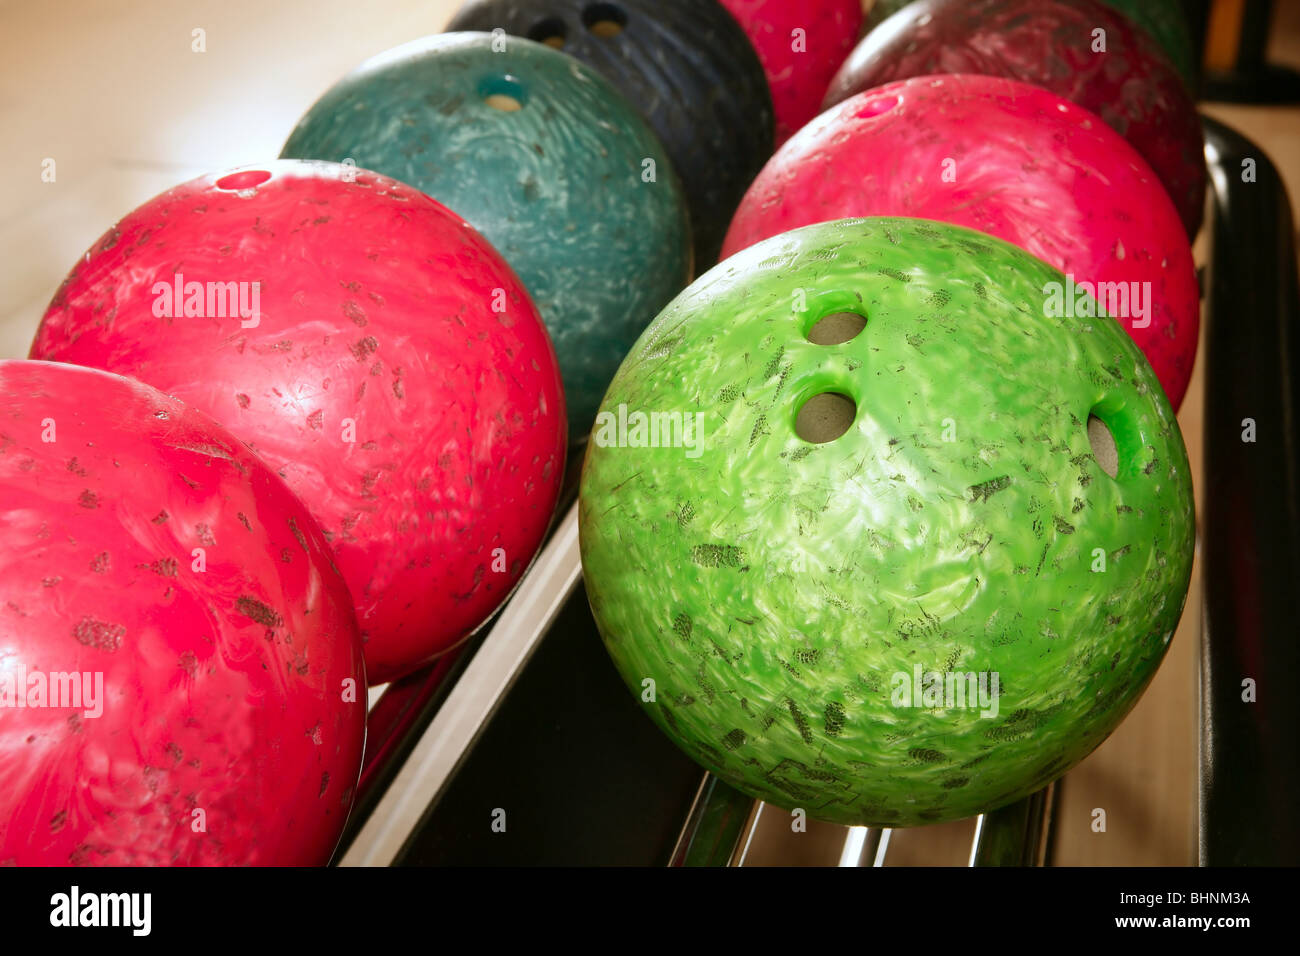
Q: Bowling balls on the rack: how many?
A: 9